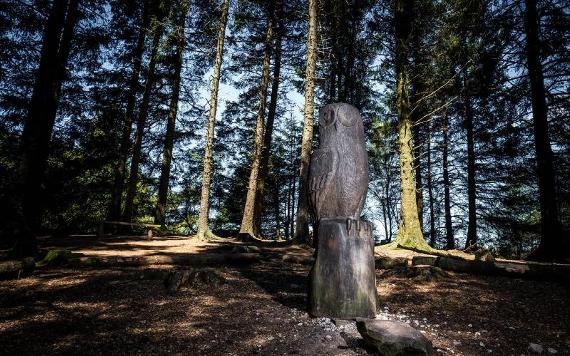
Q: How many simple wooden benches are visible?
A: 1